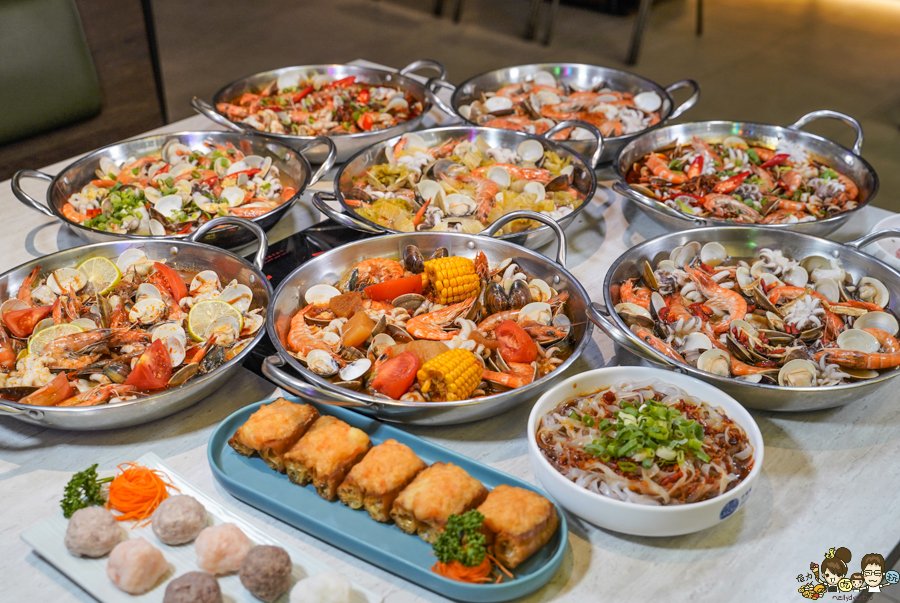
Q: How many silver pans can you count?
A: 8